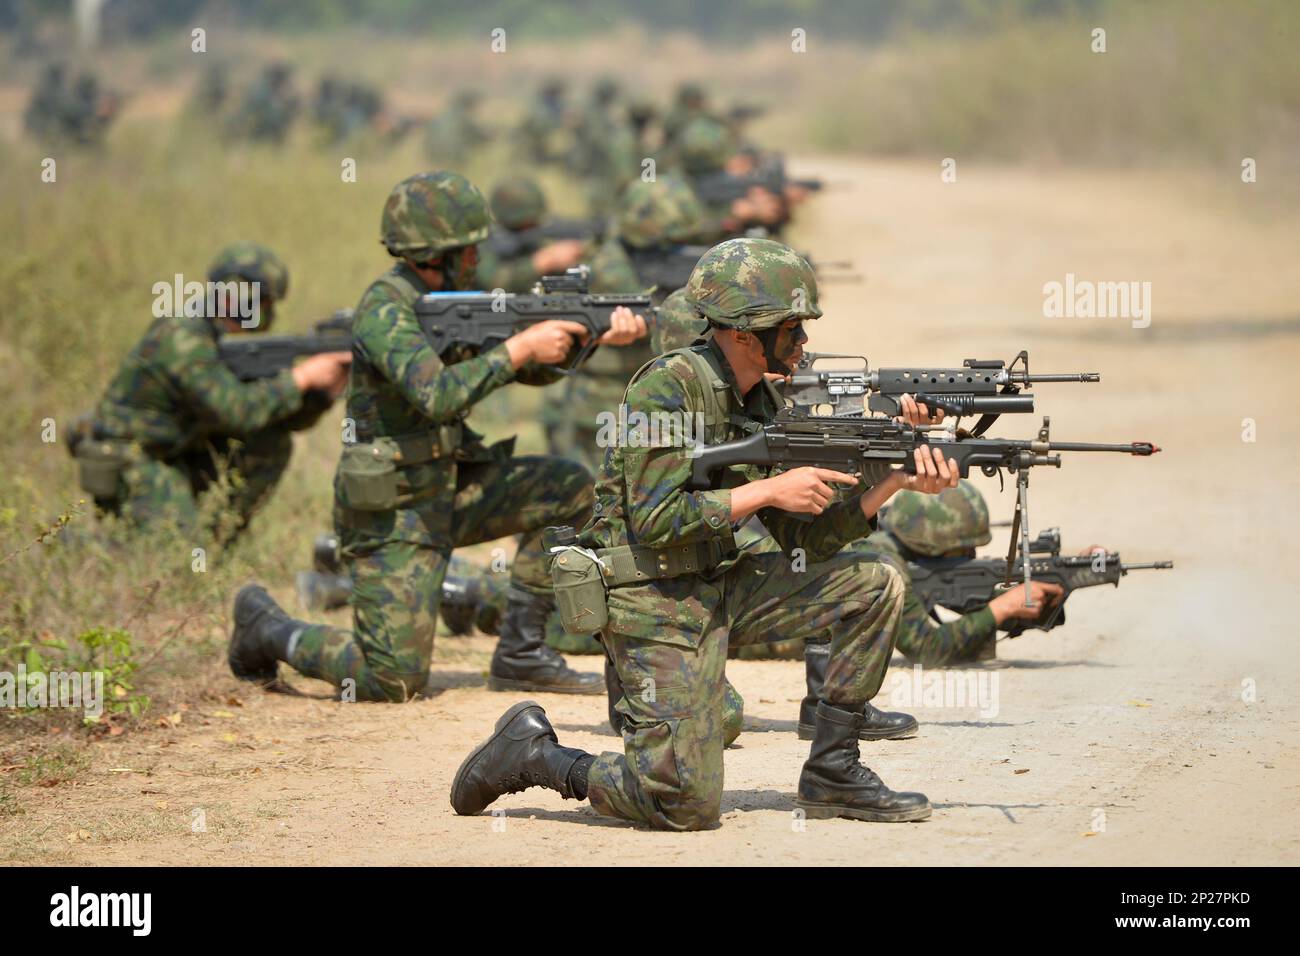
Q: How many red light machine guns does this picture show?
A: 0